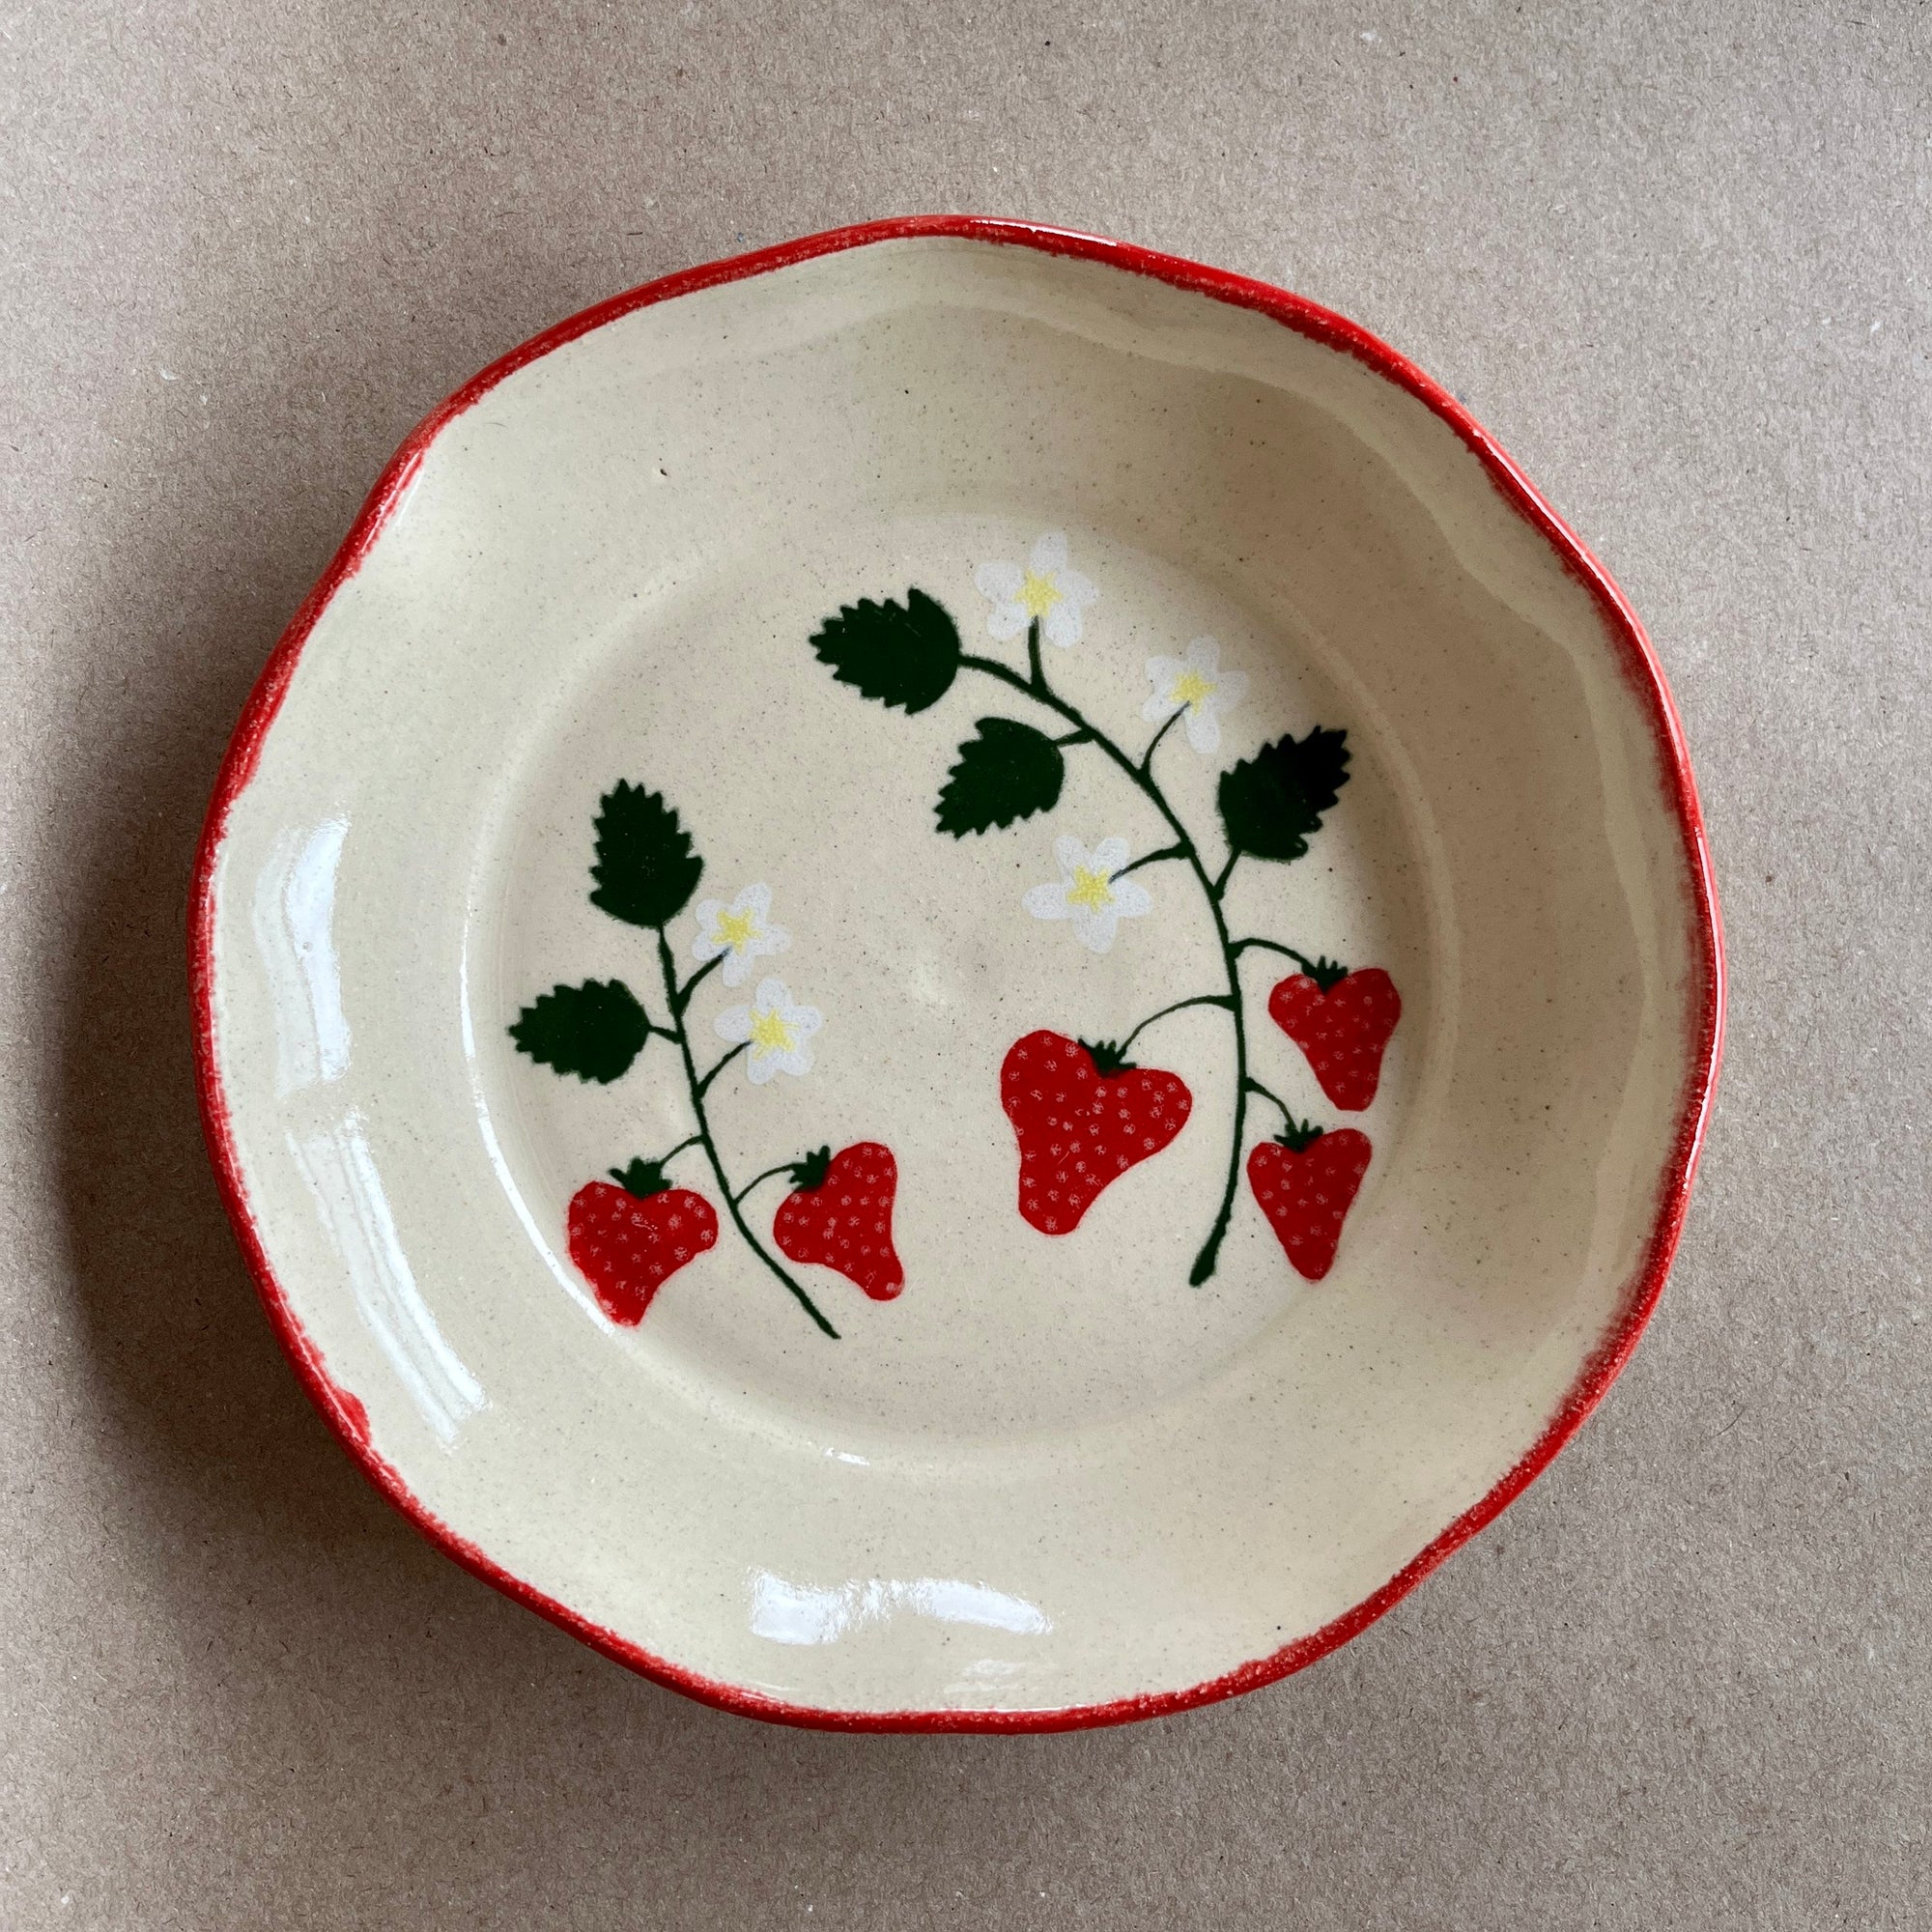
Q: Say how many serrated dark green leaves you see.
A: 5